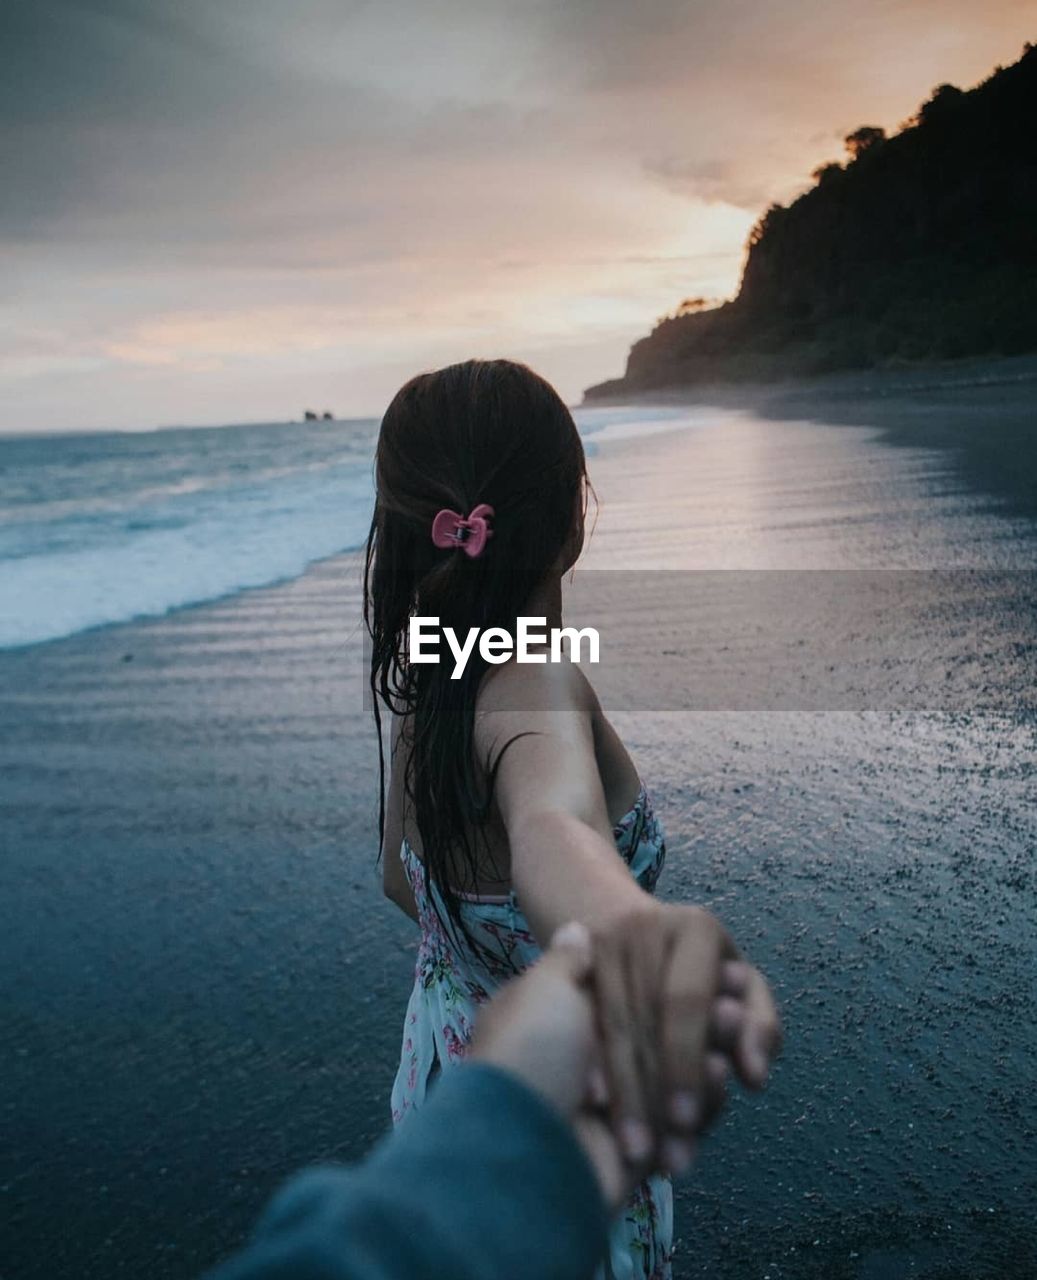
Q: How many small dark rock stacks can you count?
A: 2